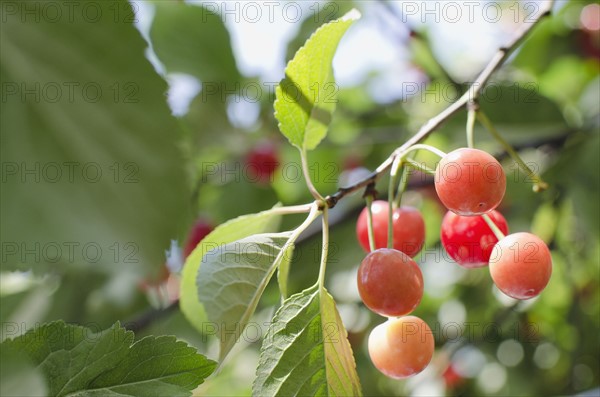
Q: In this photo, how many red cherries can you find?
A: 6